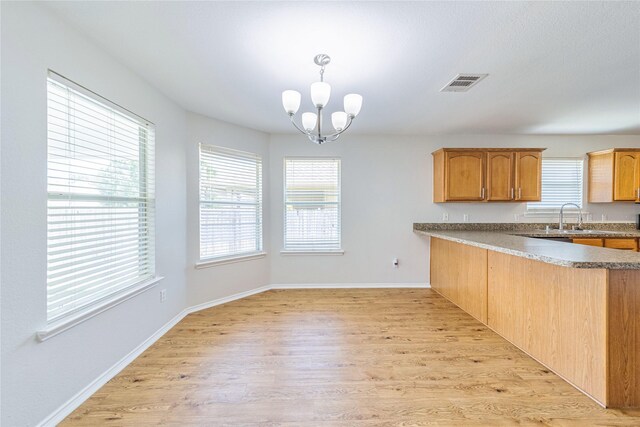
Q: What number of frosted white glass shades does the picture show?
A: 5